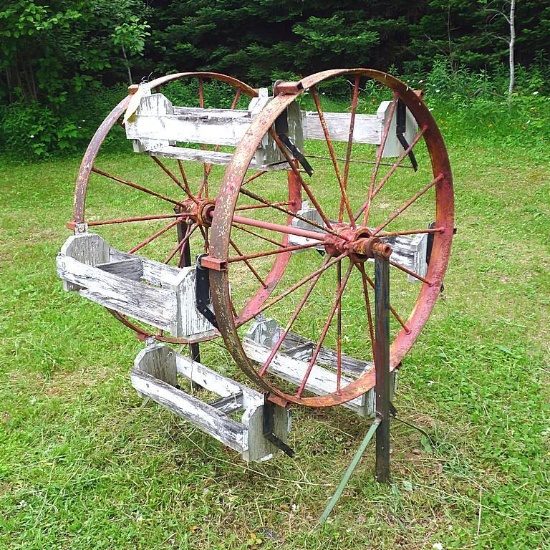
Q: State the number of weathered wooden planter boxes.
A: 6